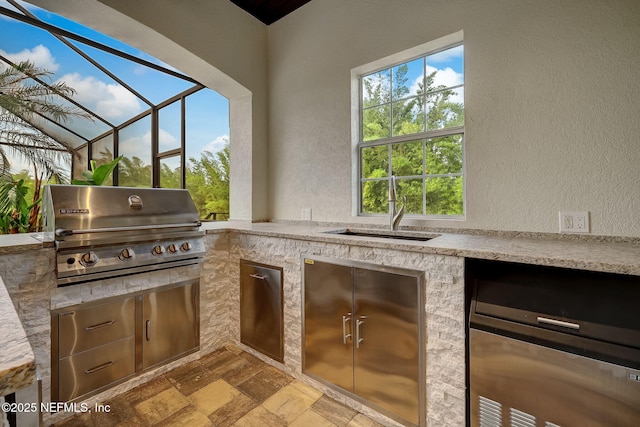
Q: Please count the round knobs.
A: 5